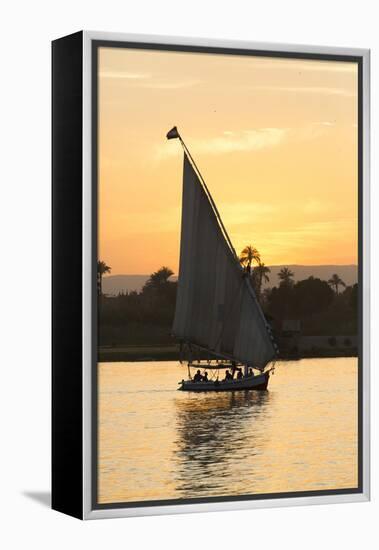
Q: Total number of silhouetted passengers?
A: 5